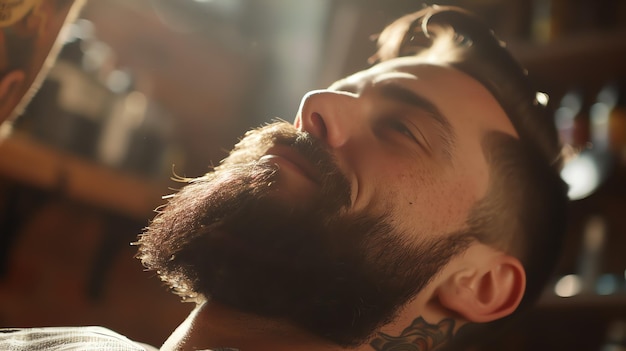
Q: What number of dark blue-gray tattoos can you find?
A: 1